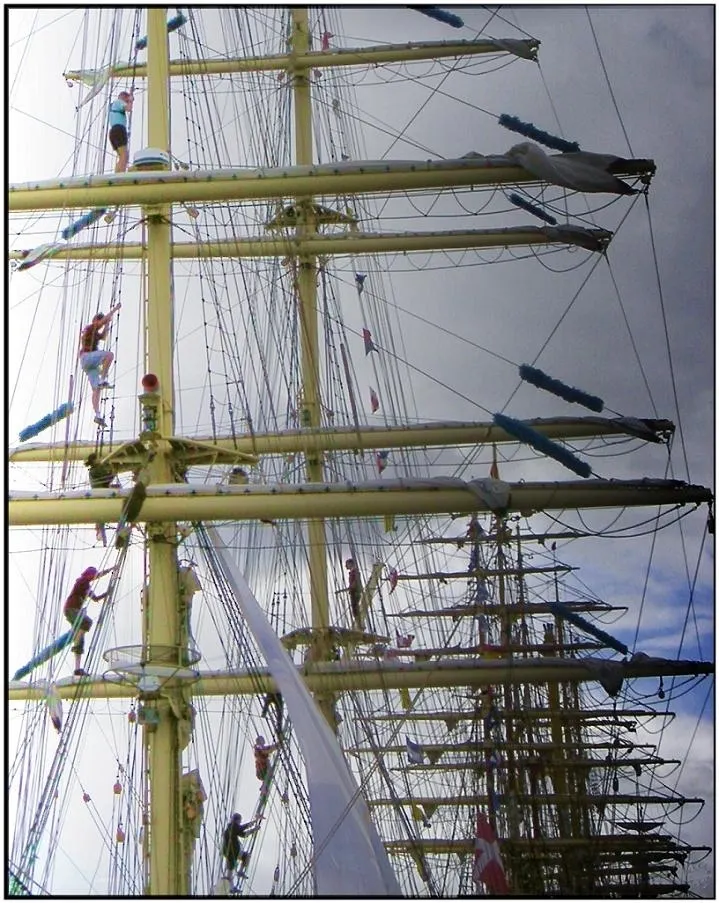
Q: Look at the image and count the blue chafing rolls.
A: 10